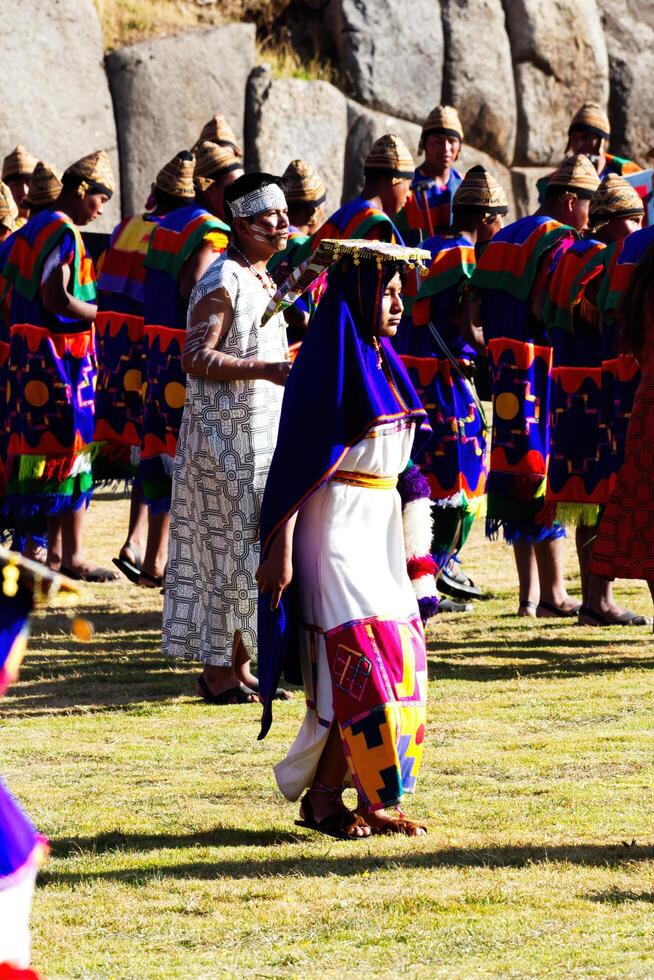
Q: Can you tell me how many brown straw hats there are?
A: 14